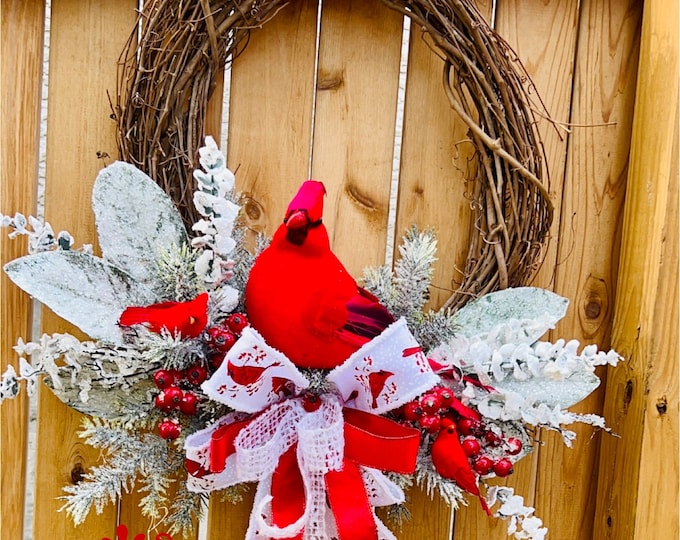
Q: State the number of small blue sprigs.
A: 0